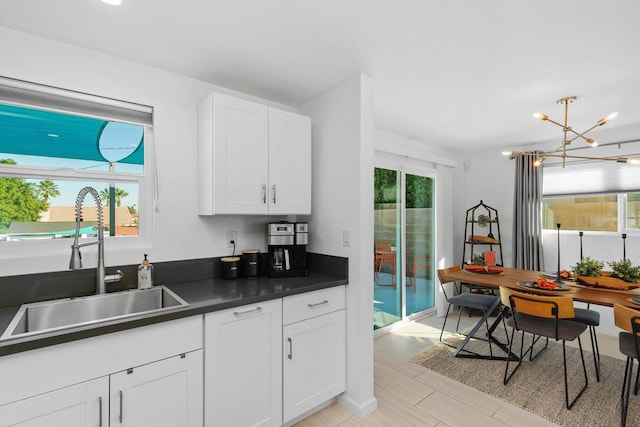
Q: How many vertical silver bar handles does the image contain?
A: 5